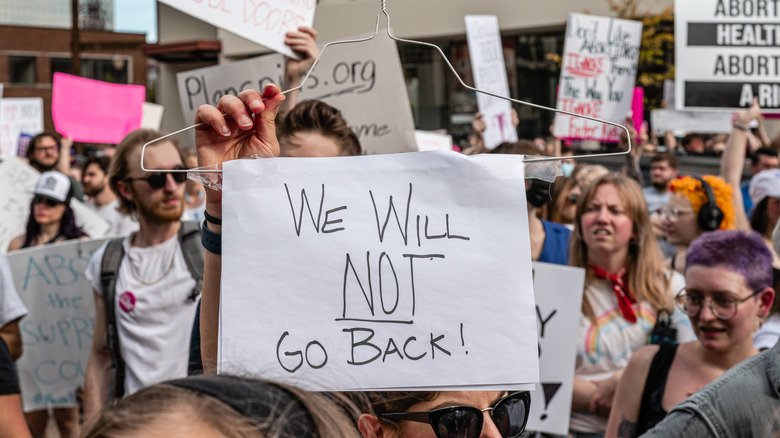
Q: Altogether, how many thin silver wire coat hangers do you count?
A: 1